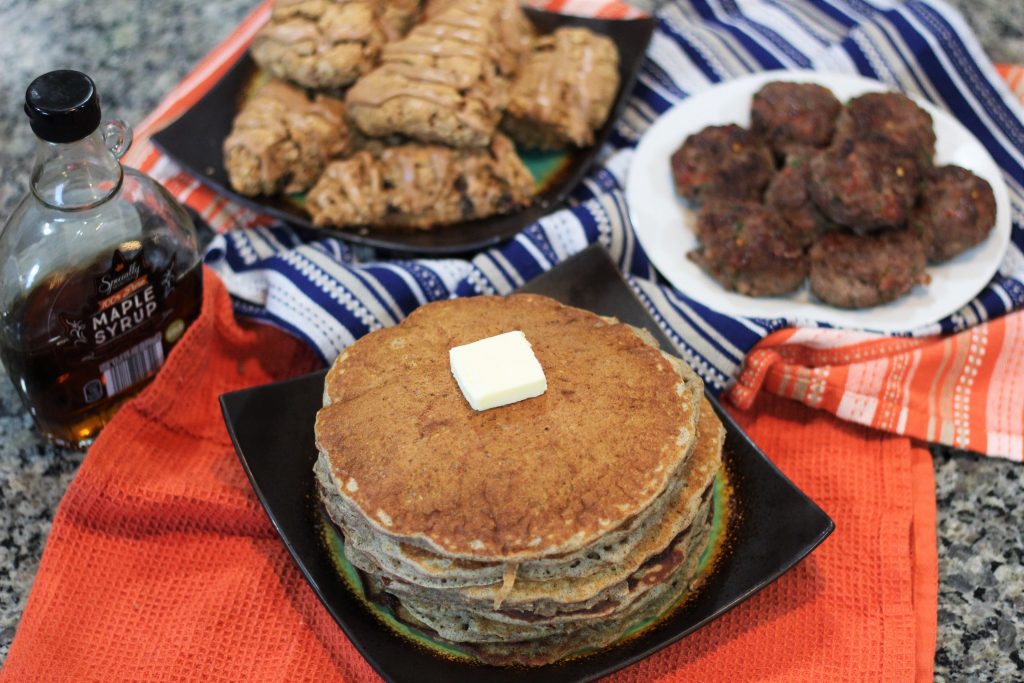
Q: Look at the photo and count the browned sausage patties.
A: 8